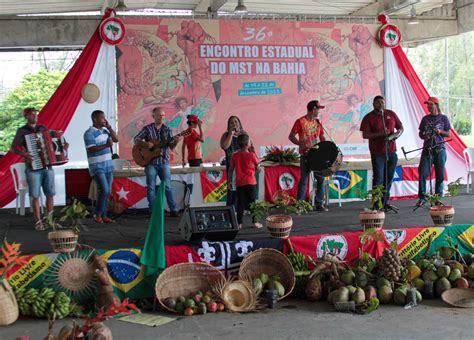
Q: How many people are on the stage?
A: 9